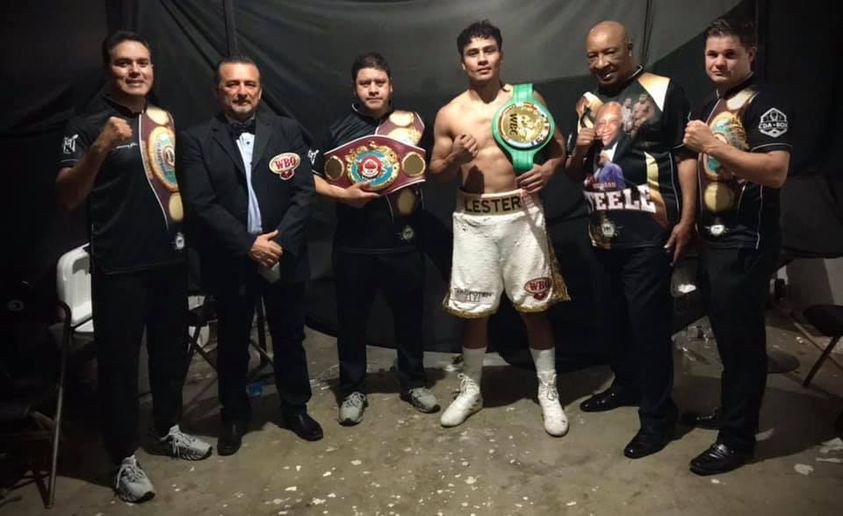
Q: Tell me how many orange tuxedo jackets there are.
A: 0